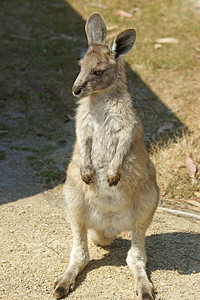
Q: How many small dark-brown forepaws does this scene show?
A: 2